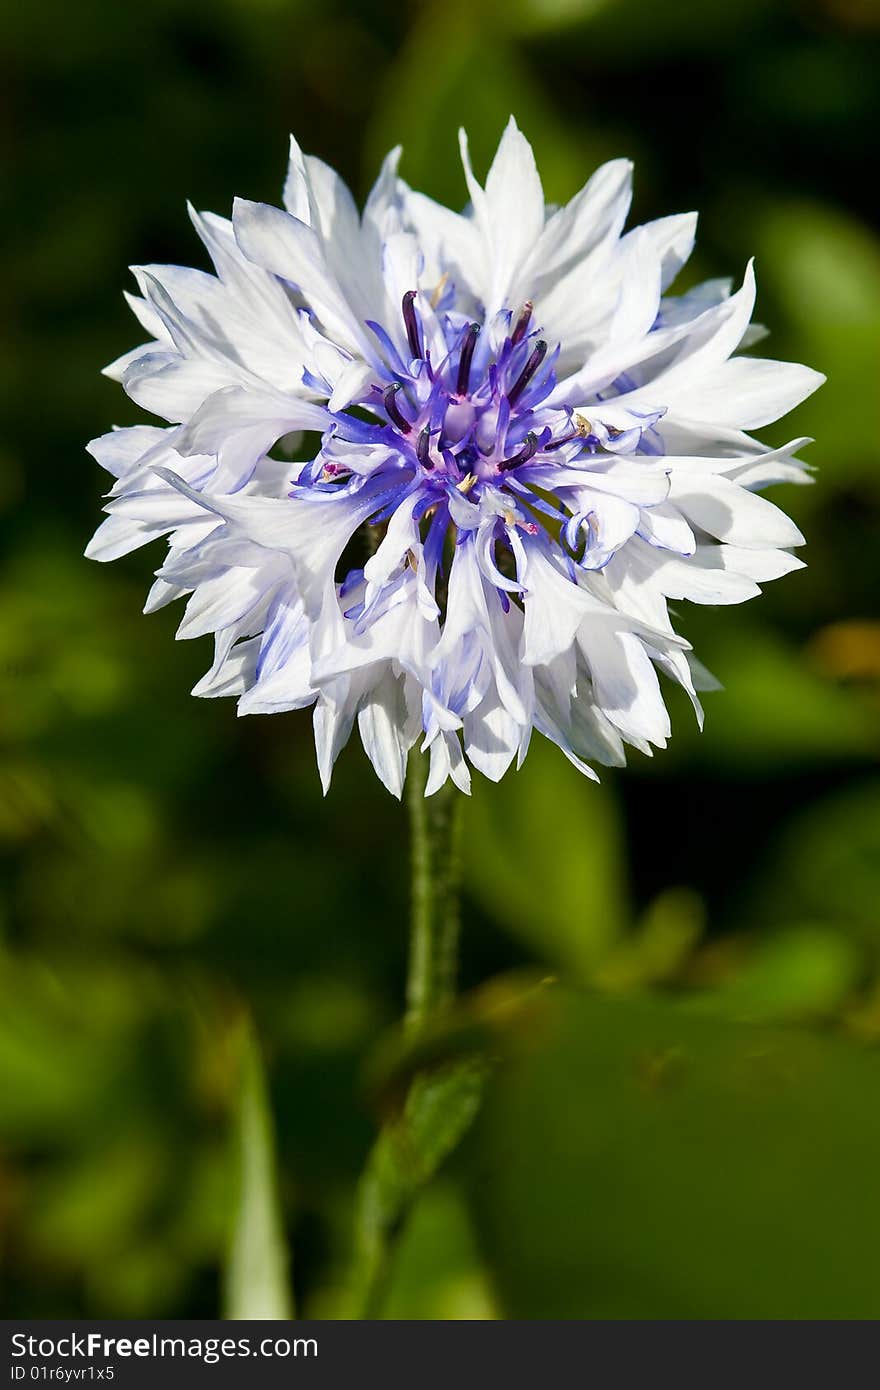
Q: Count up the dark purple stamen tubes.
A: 7